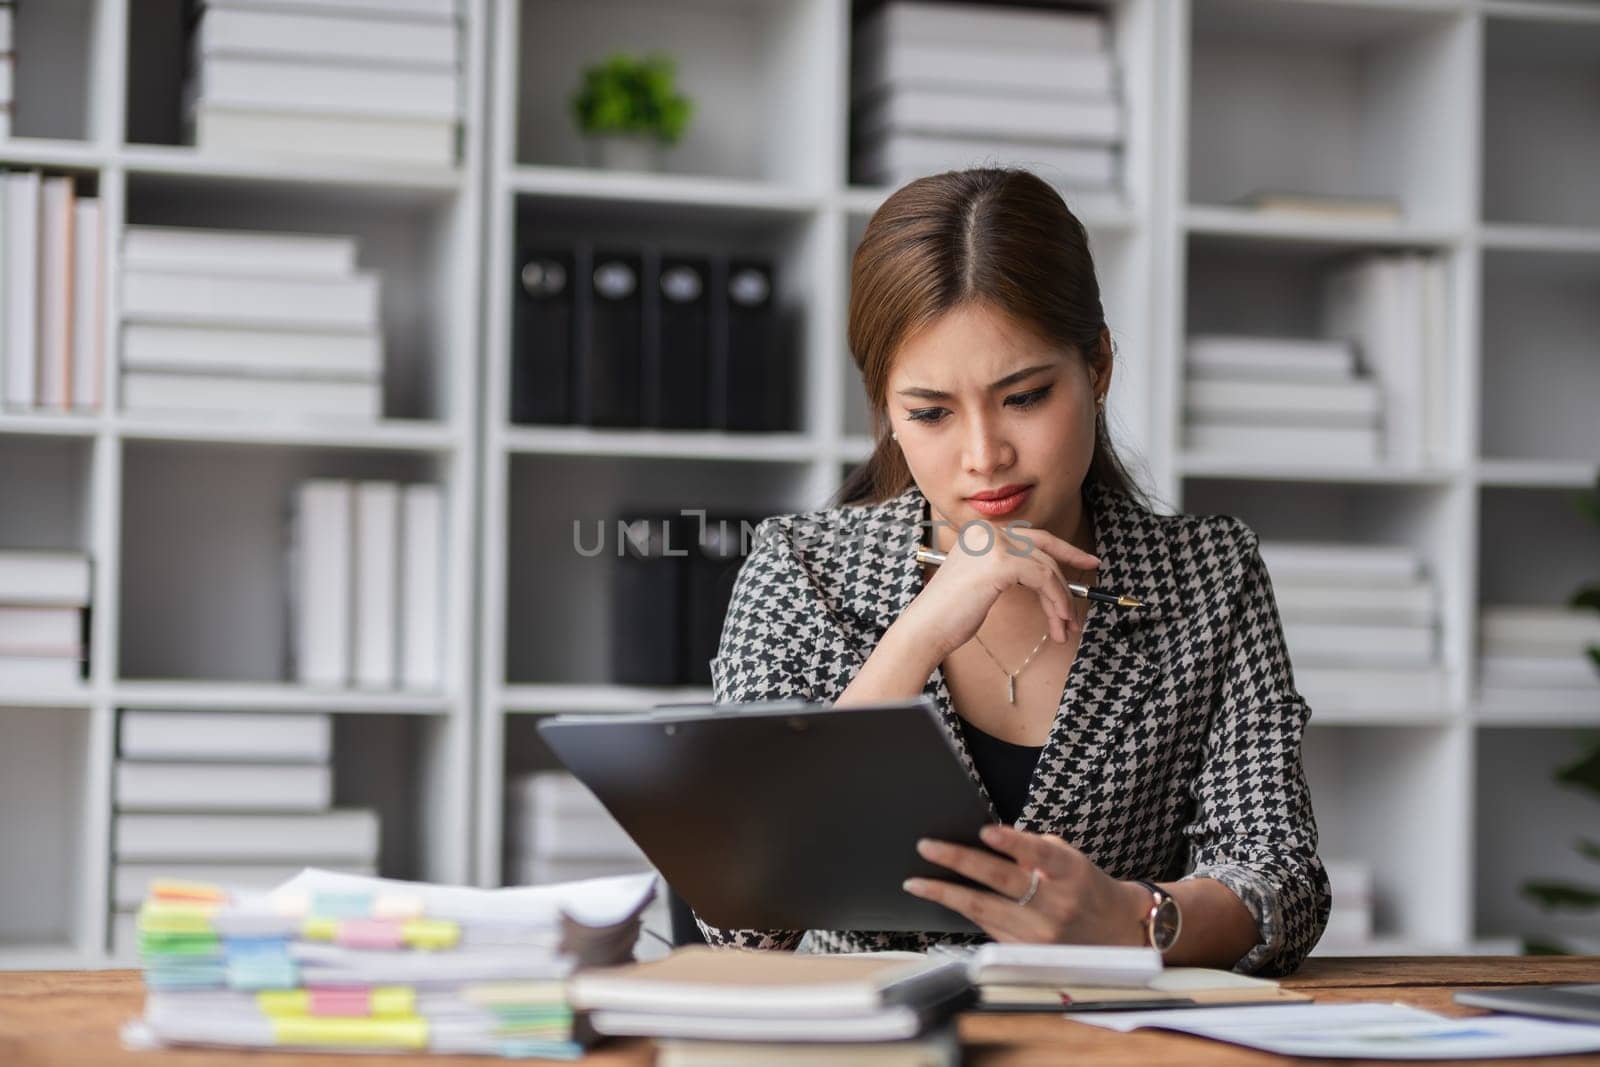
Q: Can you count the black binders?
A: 6